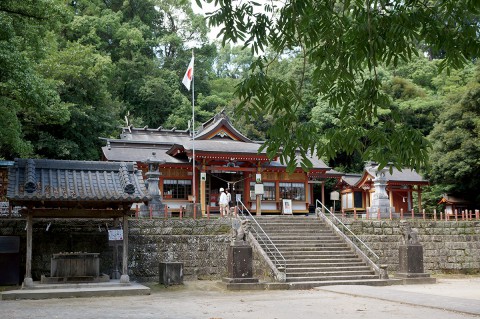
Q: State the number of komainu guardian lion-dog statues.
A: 2